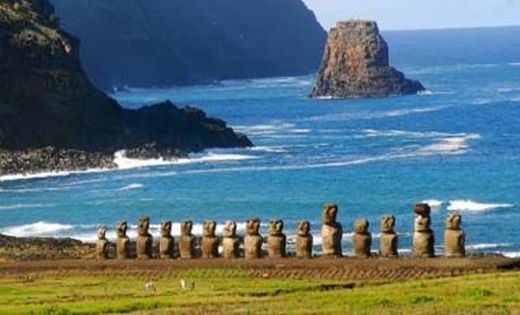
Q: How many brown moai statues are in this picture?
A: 15